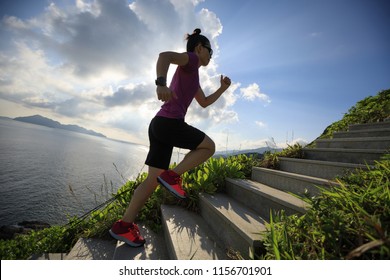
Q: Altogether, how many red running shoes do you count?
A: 2